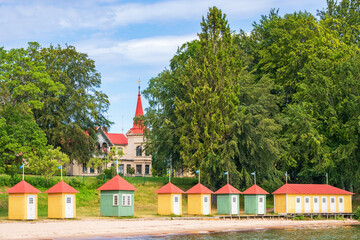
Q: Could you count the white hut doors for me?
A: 12